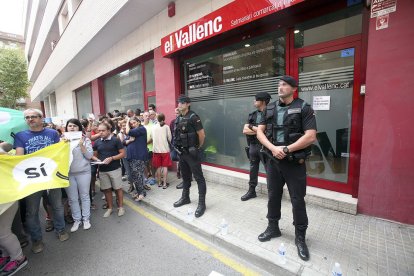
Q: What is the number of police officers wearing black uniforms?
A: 3